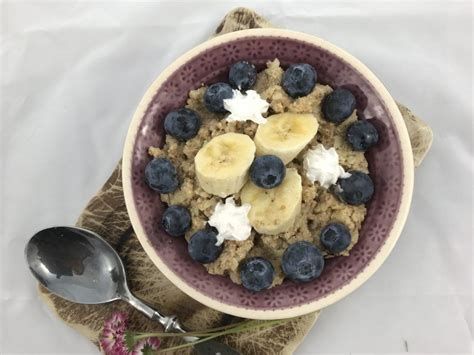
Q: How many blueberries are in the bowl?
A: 14